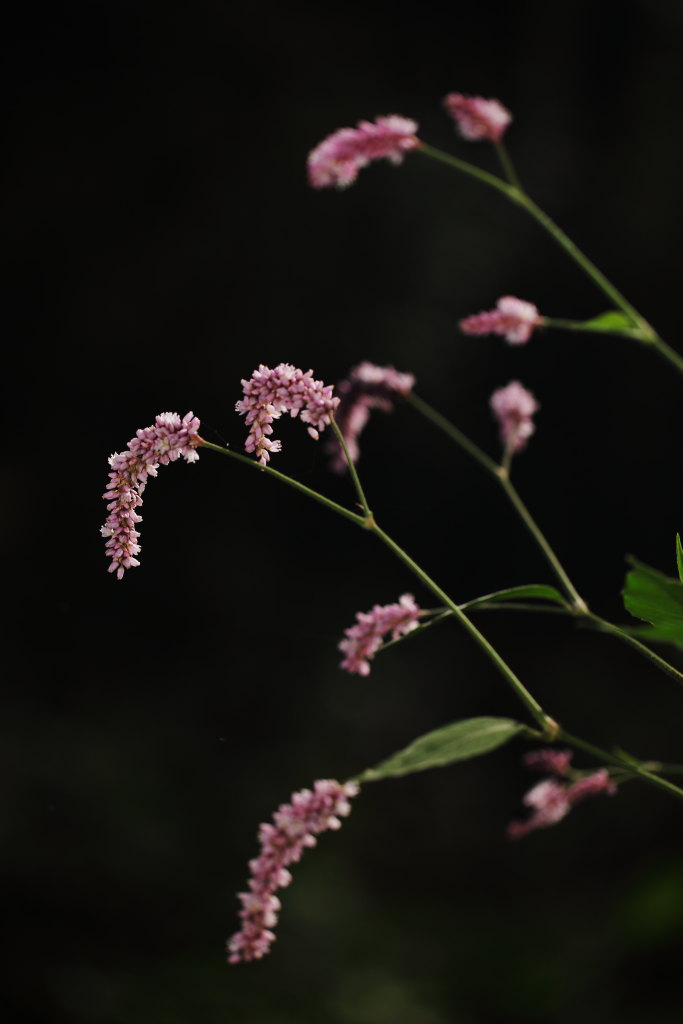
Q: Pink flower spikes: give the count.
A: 11